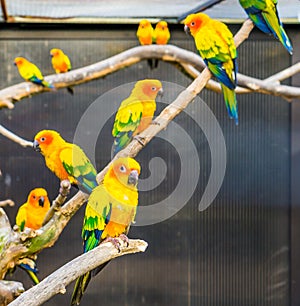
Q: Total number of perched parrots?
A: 10